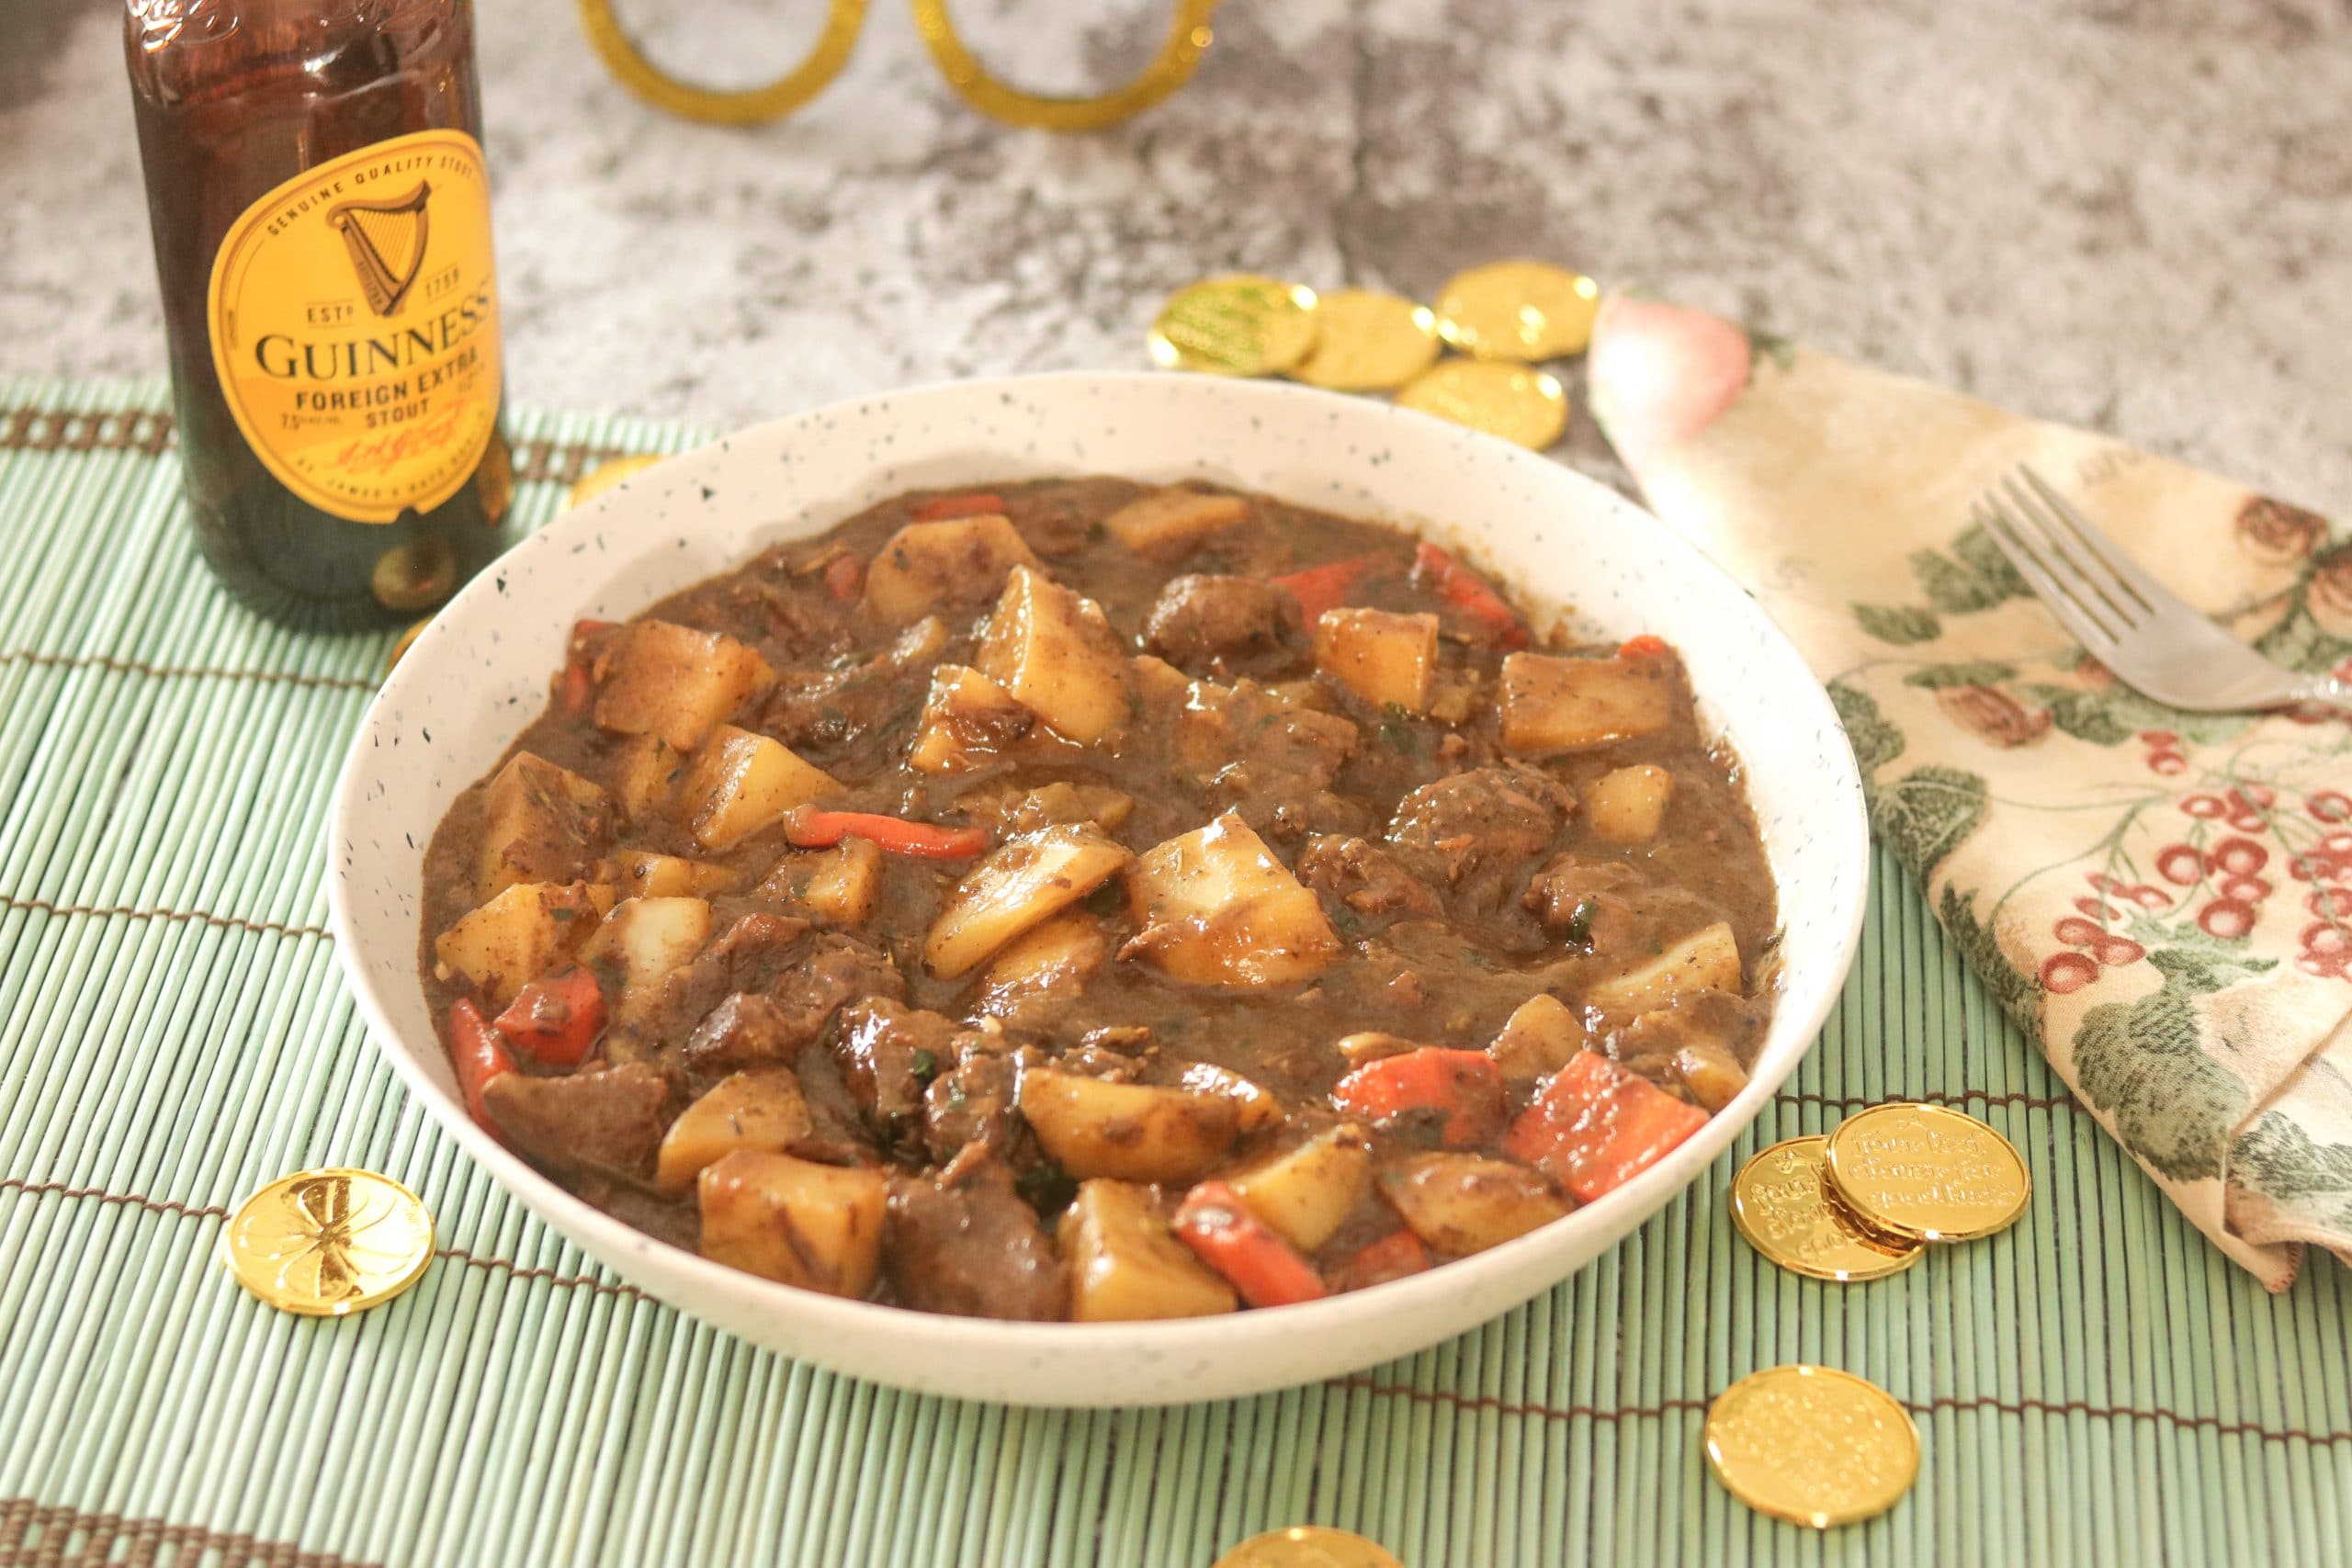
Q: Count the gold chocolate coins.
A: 11